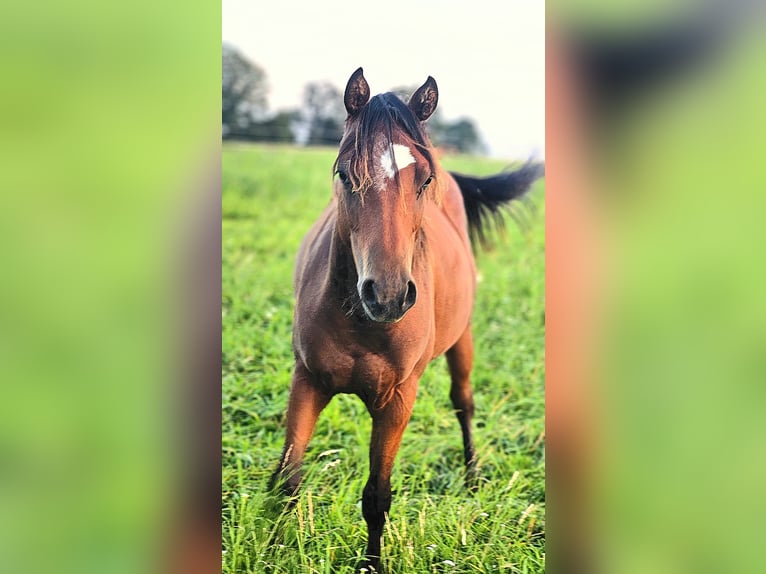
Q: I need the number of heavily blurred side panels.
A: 2